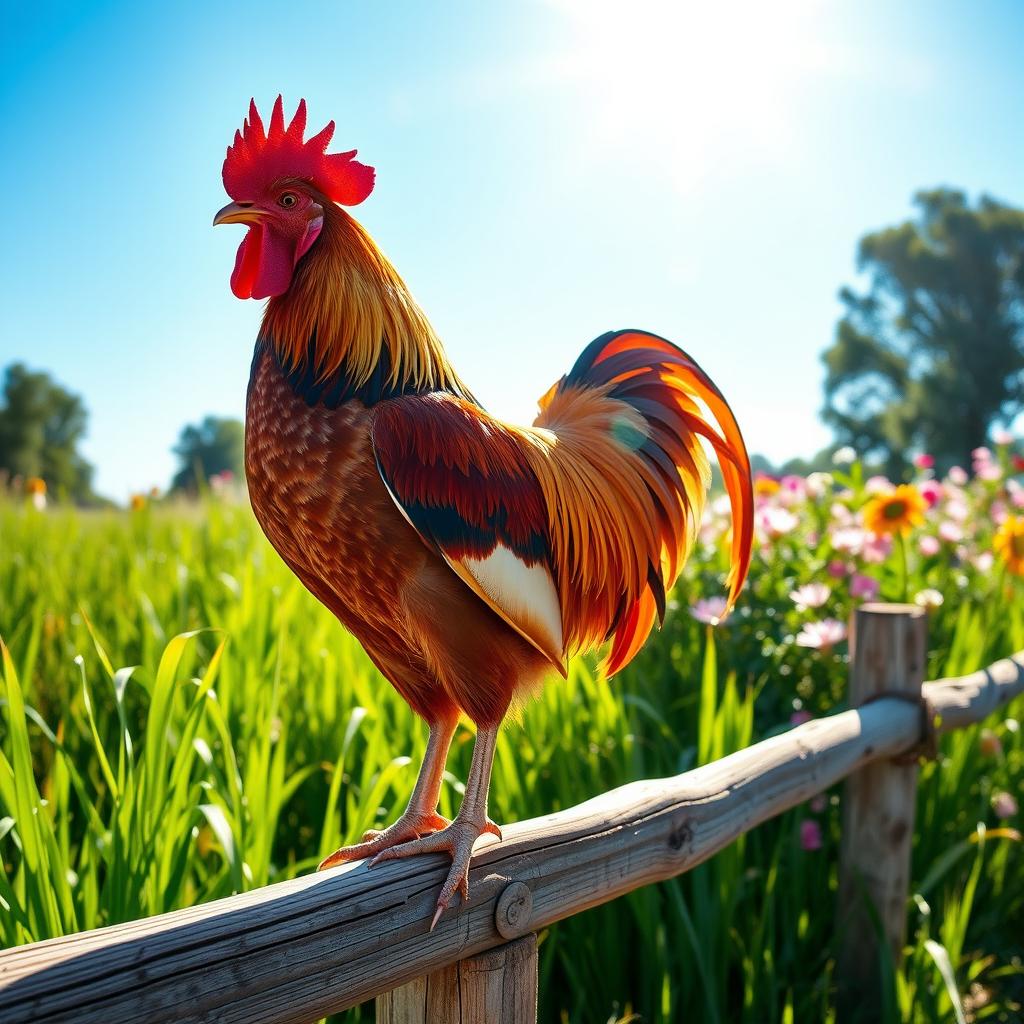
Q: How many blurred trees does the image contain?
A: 3